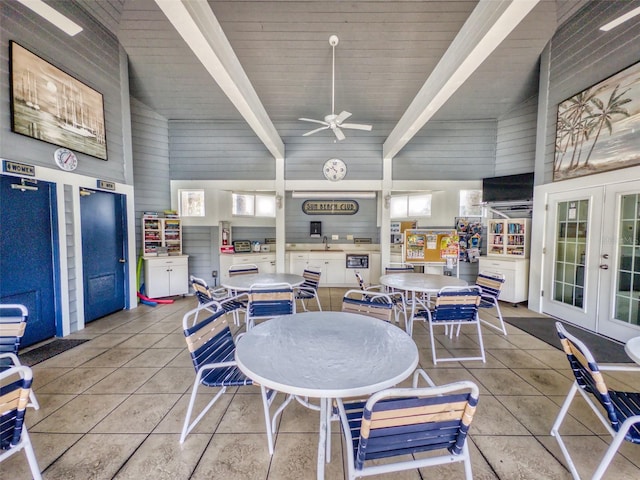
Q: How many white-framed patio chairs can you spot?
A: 14